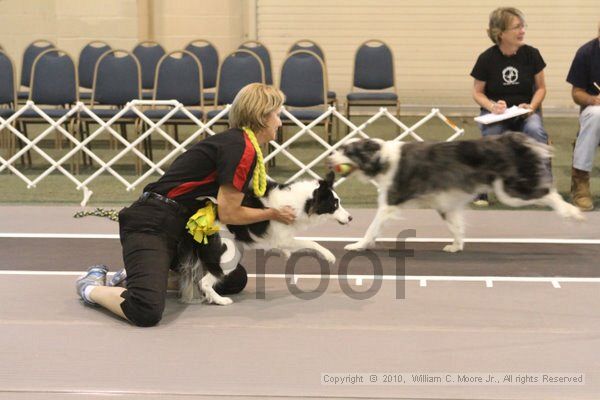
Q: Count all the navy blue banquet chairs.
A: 13